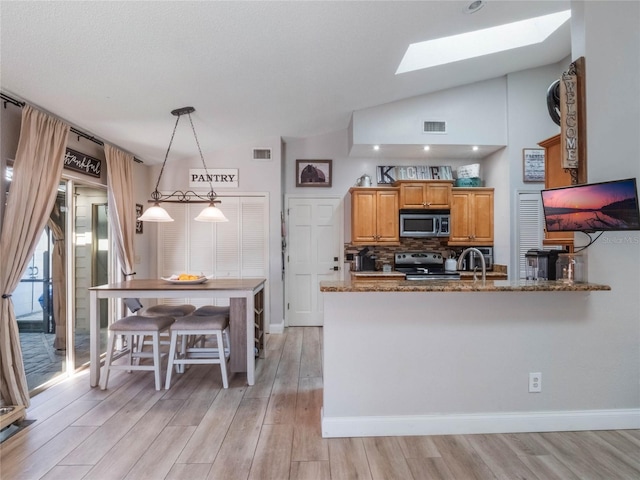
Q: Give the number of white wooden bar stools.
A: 4